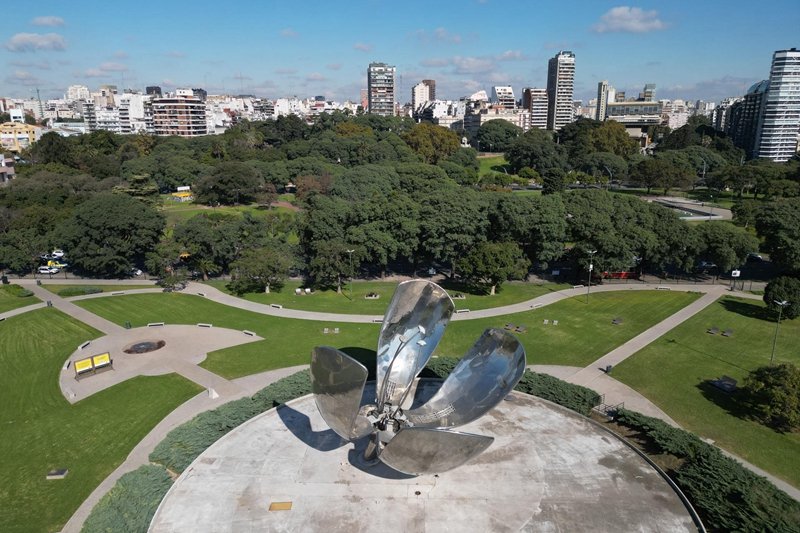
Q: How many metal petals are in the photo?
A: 4